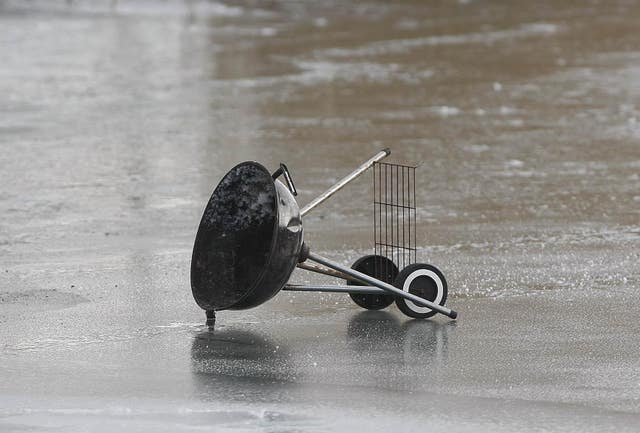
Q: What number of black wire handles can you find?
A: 1